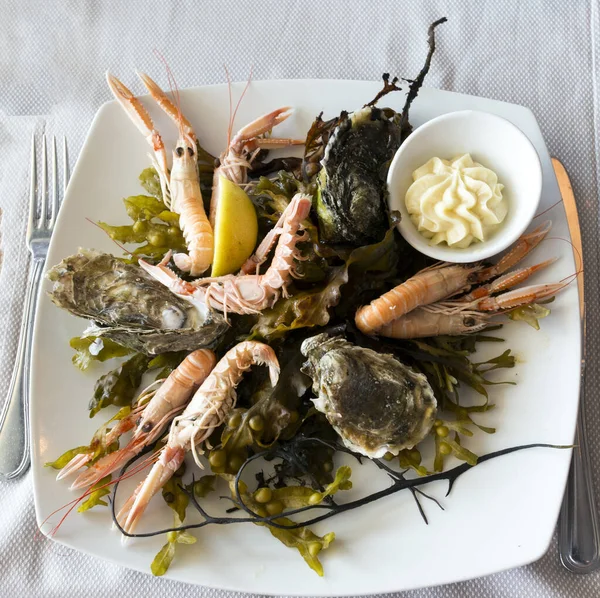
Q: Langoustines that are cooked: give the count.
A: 7